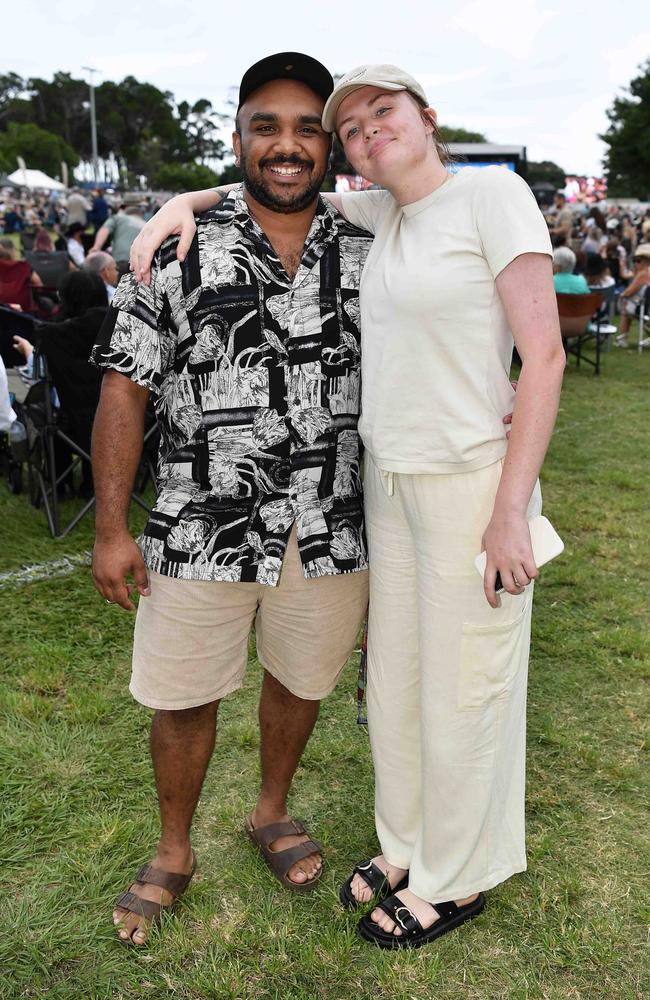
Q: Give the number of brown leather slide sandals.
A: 2